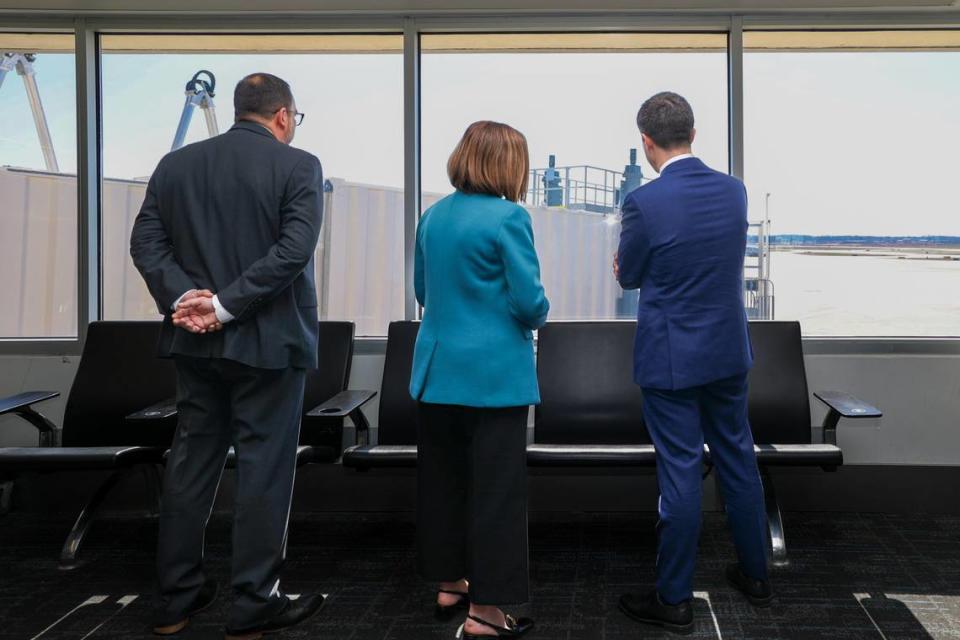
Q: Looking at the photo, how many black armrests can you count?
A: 4